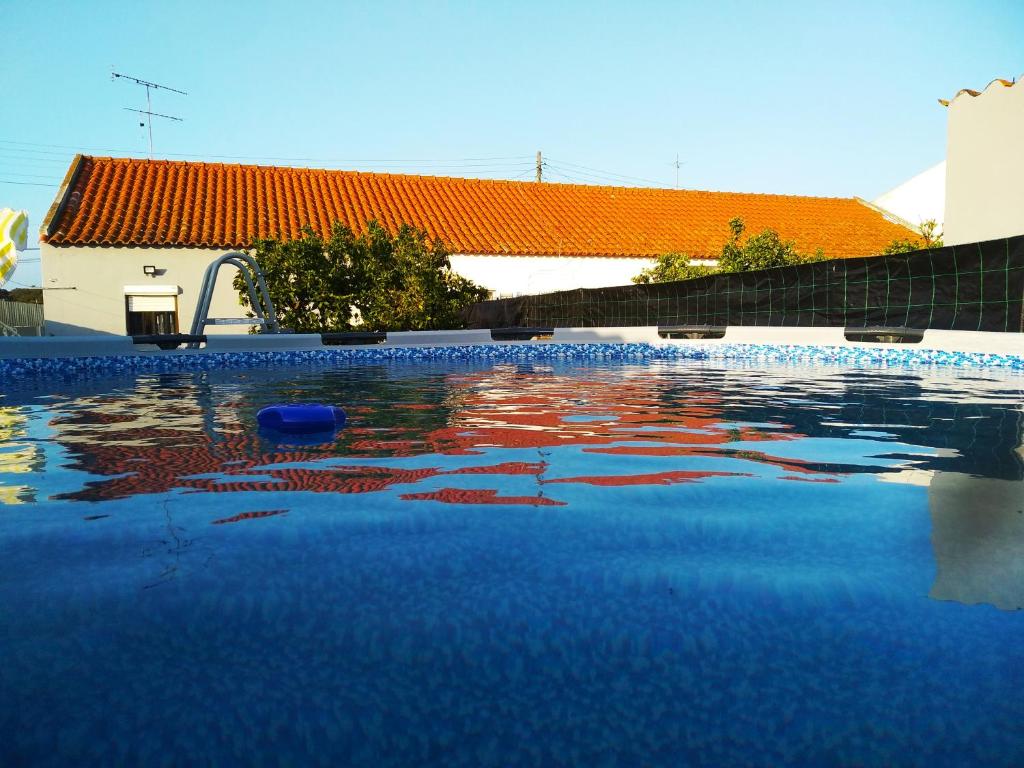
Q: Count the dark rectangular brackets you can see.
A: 5